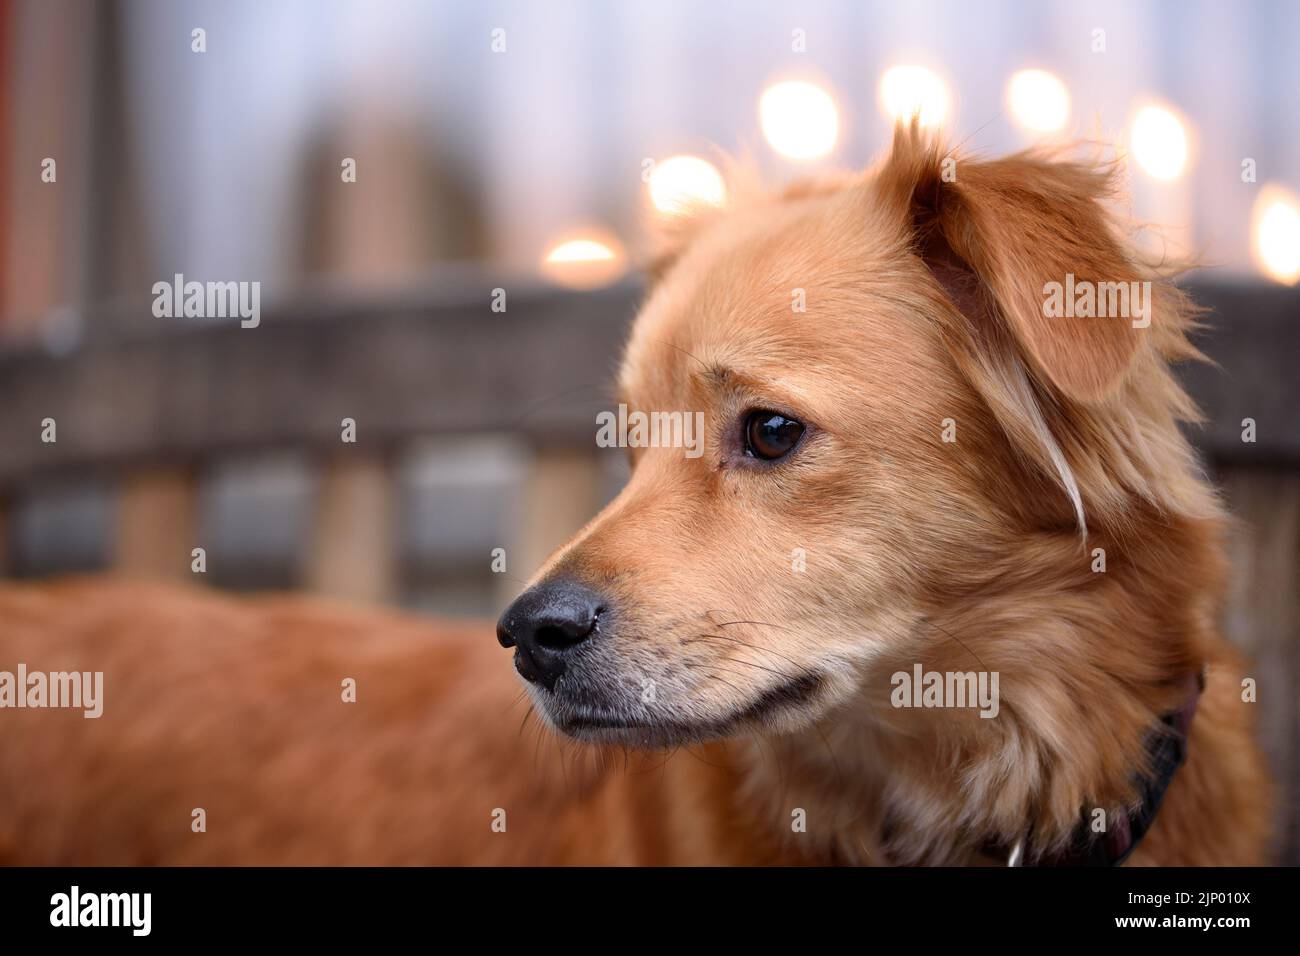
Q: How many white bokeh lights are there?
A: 7